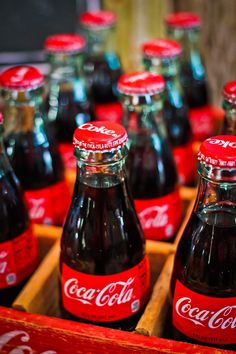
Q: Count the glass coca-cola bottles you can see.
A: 10